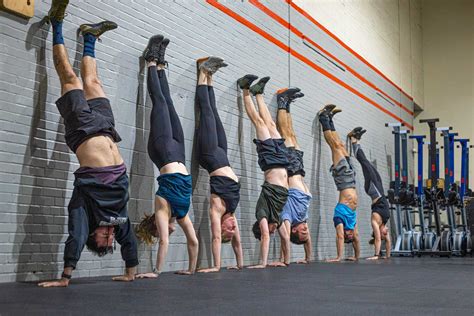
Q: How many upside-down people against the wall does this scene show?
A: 7